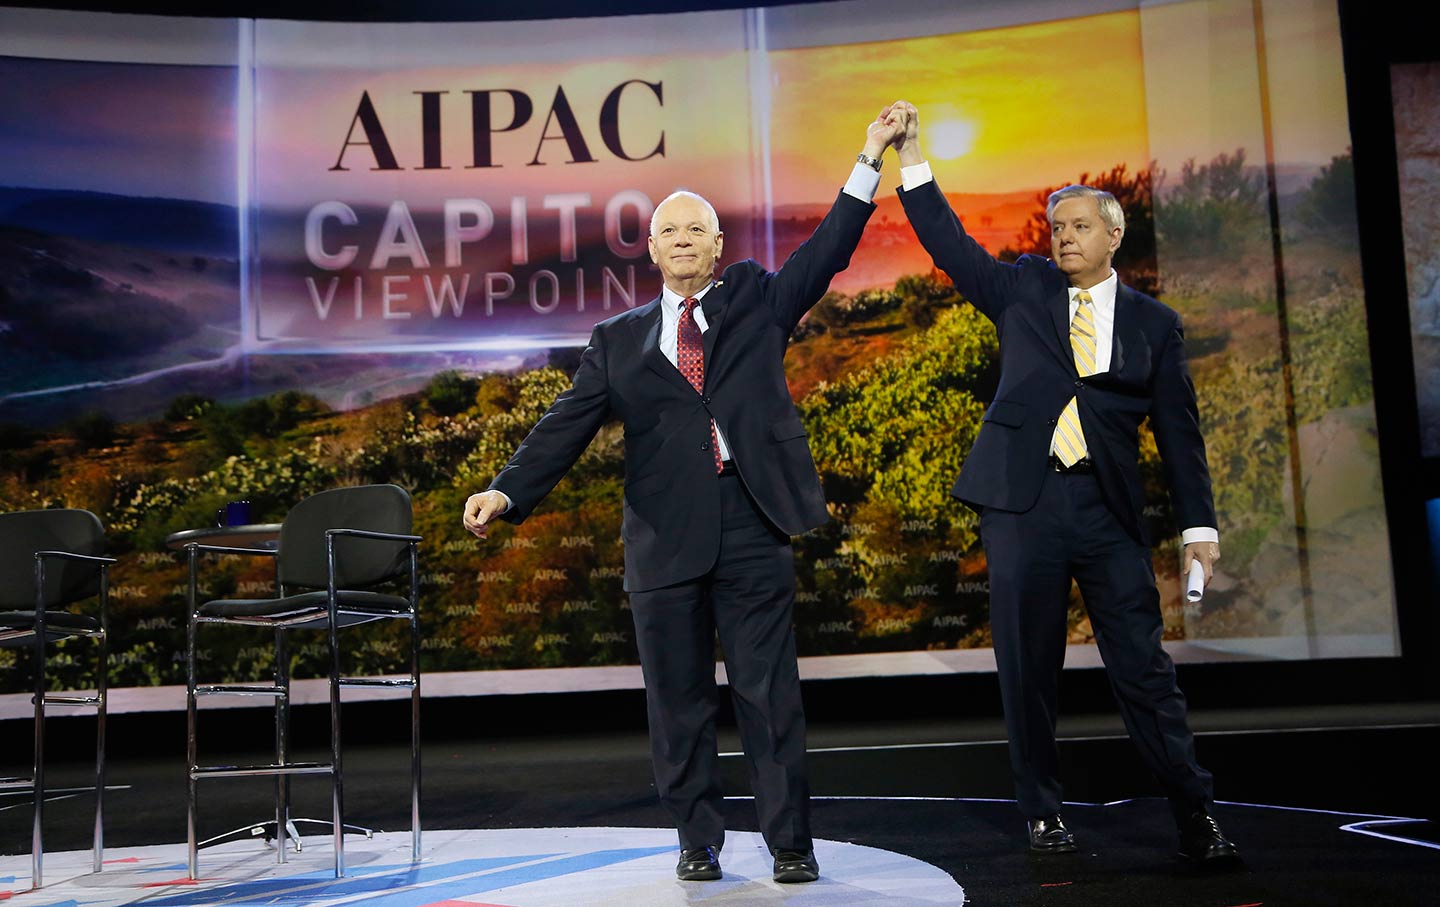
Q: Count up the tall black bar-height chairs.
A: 2